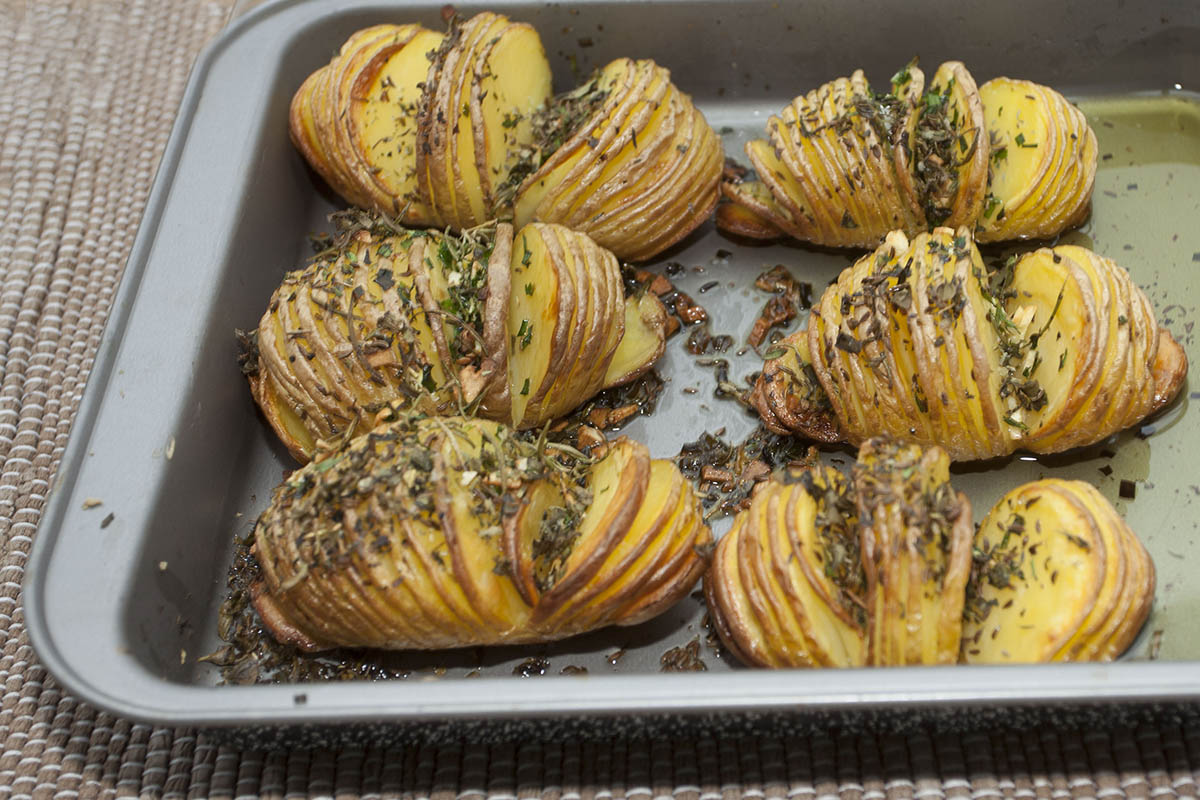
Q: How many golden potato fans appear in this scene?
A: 6